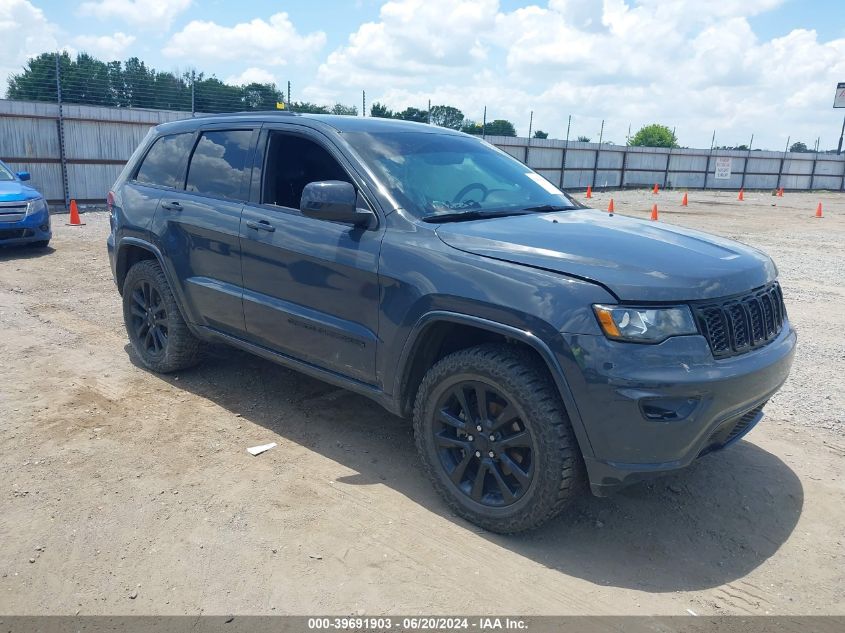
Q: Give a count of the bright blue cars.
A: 1